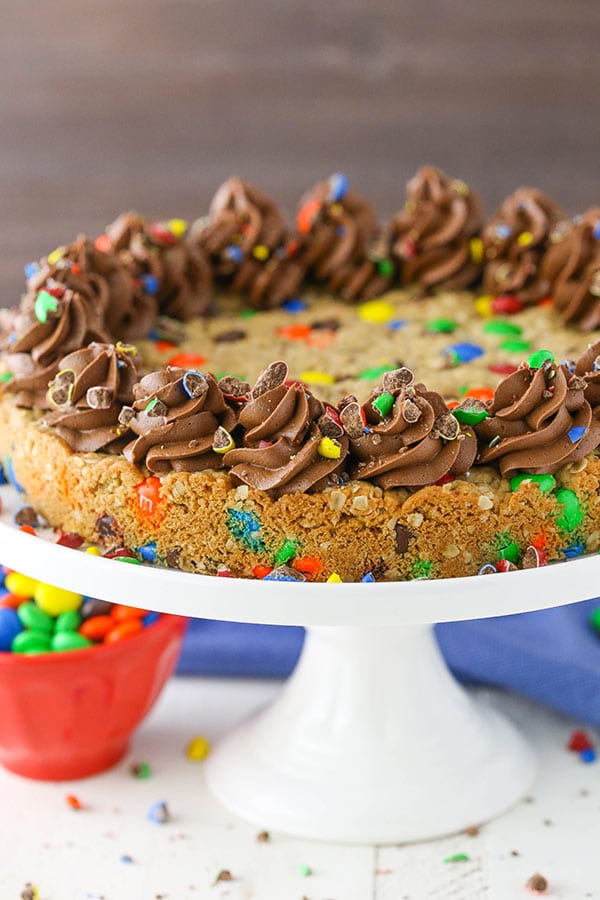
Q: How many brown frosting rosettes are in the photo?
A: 14